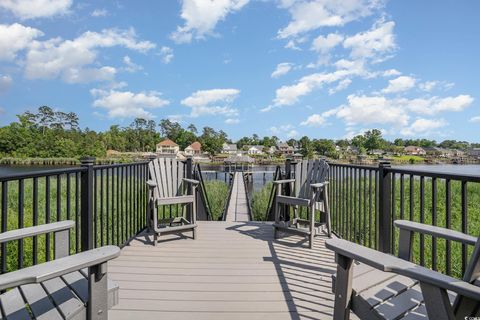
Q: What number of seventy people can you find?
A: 0